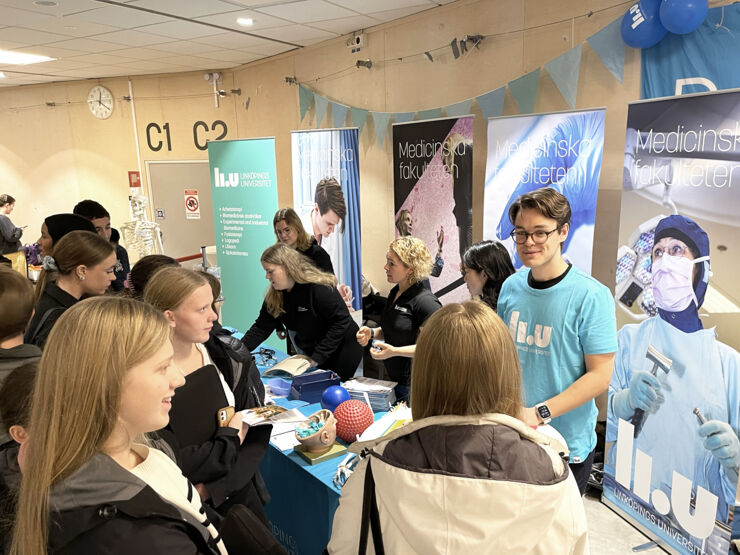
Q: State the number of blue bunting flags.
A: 12